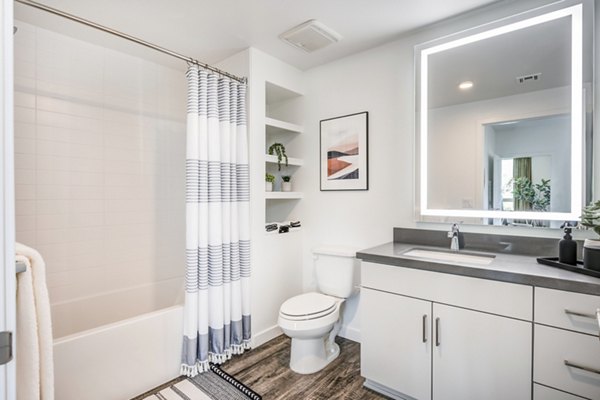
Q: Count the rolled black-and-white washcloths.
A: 3